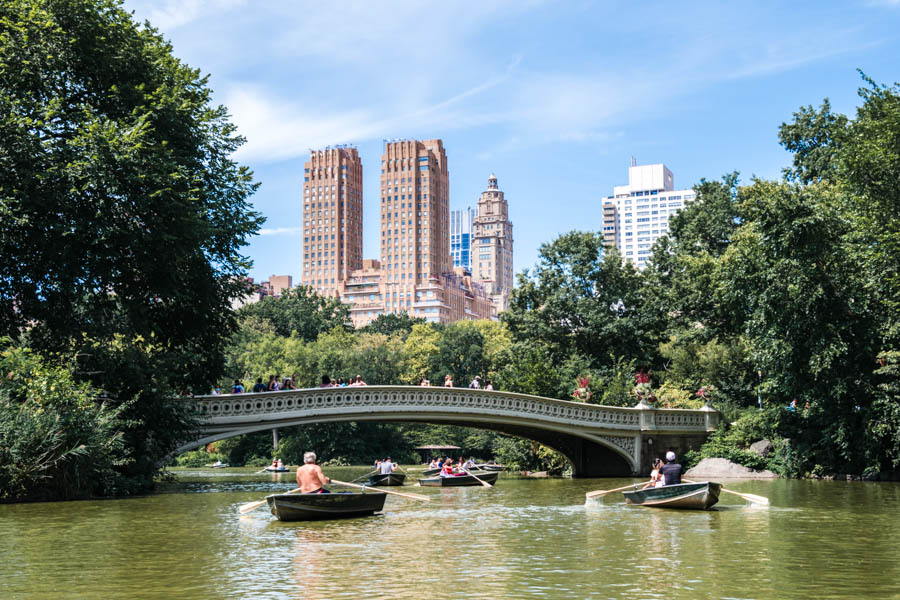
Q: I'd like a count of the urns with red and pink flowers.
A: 3